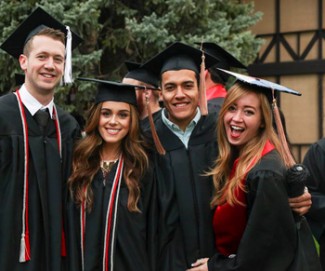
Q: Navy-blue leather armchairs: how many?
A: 0